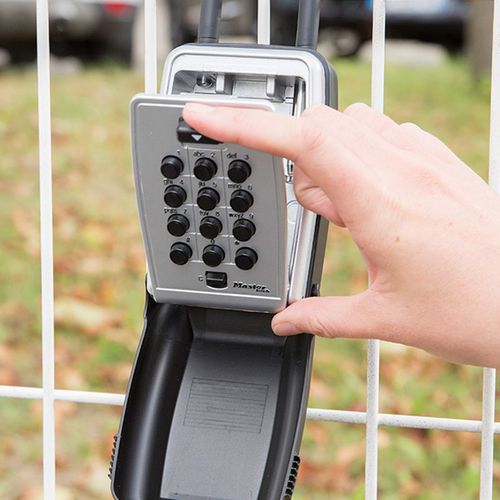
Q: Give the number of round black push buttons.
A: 12